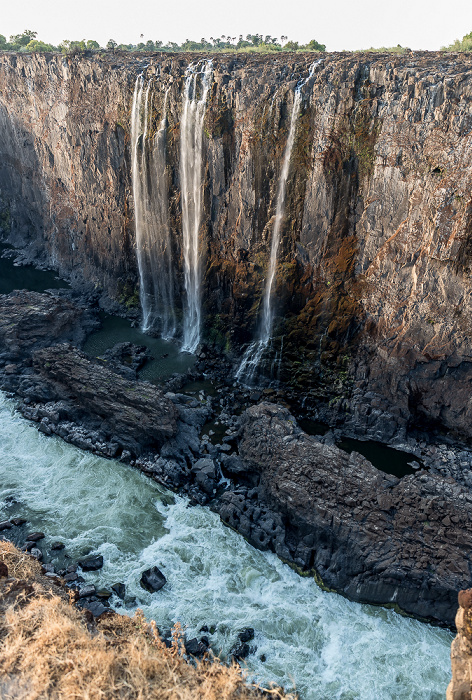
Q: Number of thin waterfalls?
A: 3